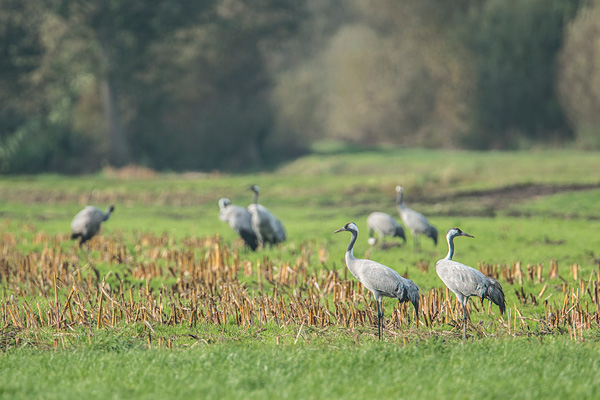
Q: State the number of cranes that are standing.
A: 7